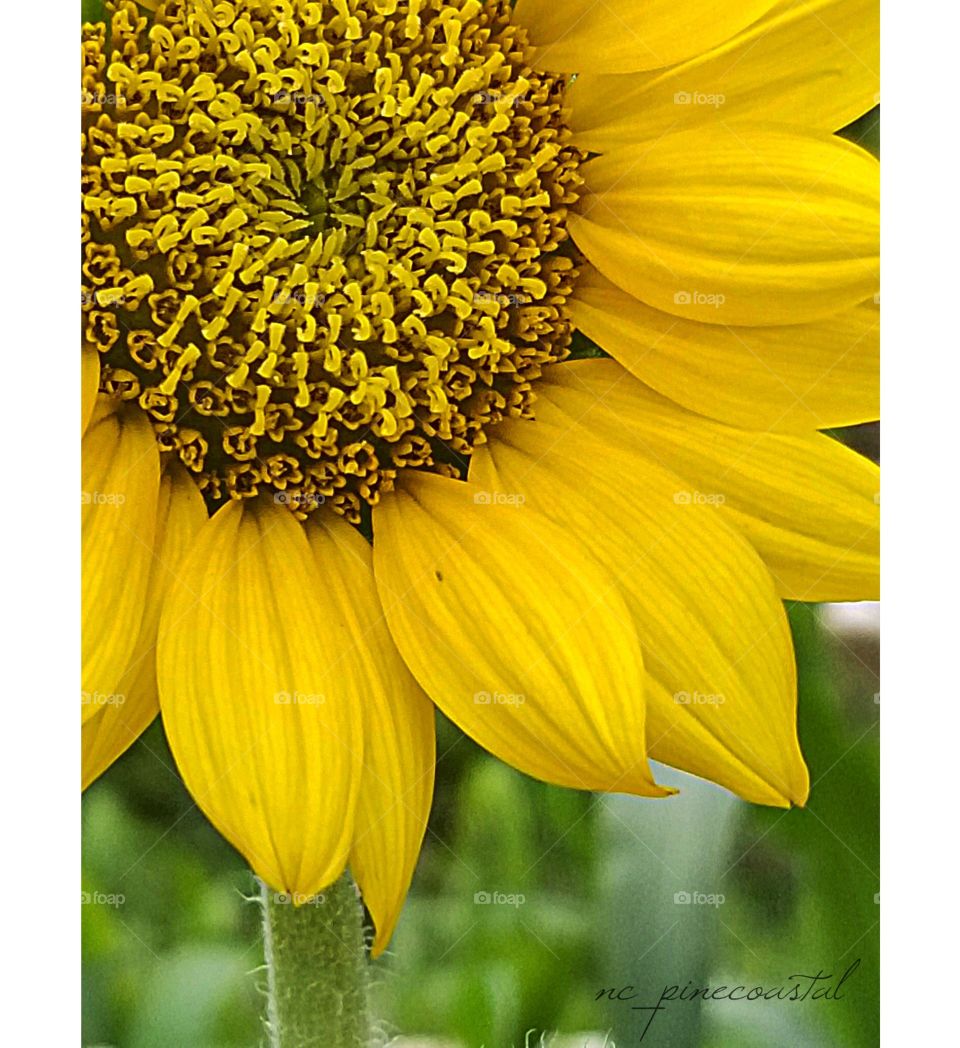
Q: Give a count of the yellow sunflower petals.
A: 12